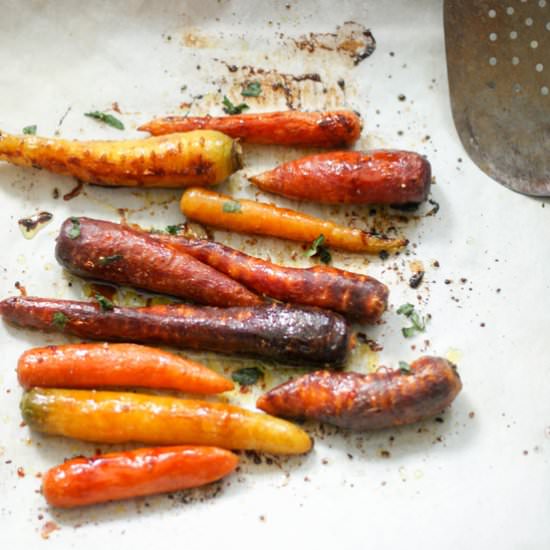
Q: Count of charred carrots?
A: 11